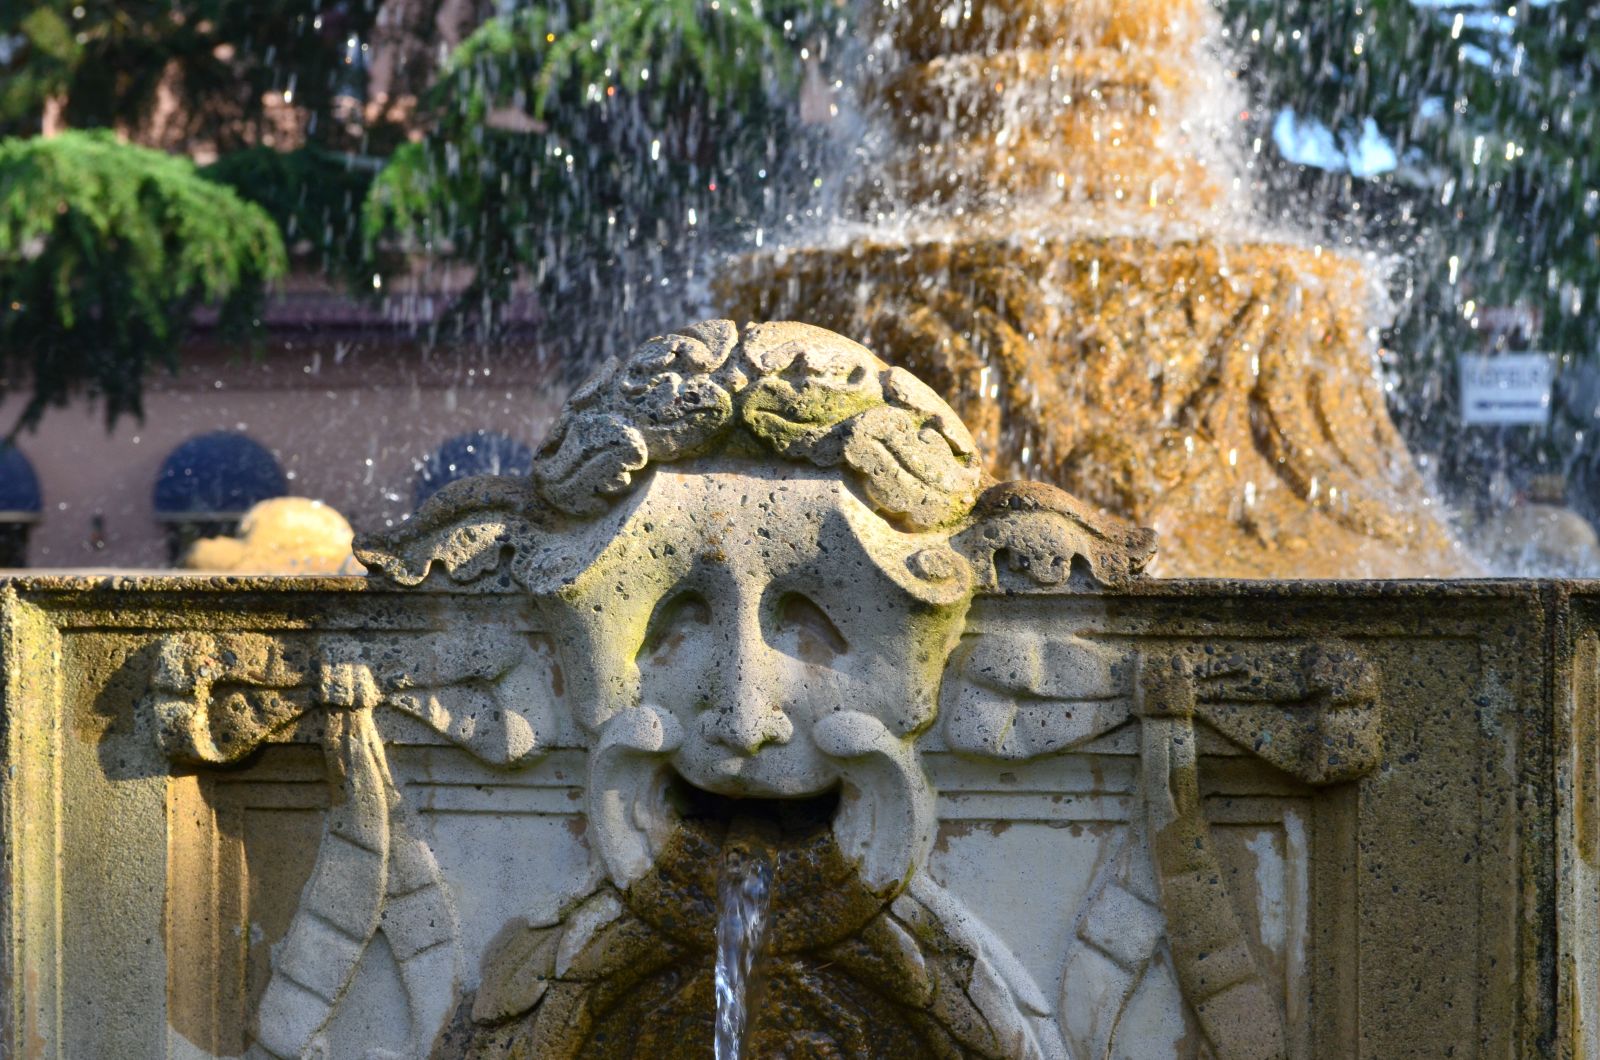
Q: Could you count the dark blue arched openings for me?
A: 3